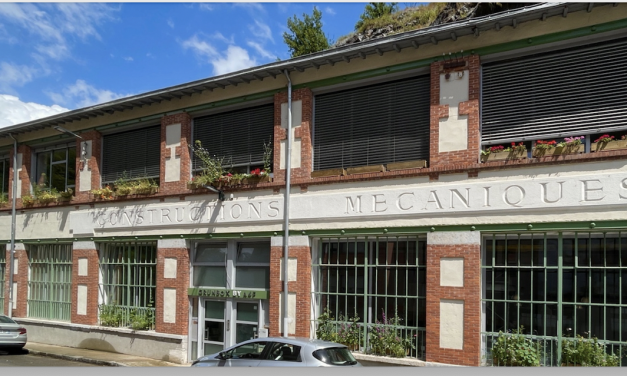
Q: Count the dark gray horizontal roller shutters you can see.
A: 4